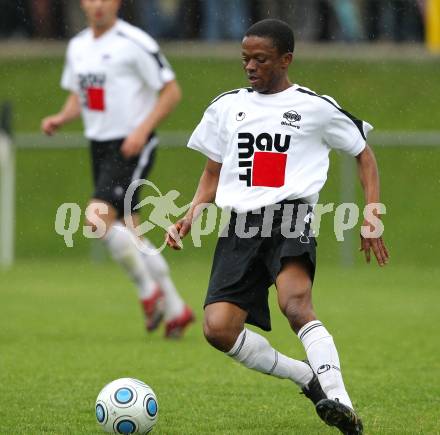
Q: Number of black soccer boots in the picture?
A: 2